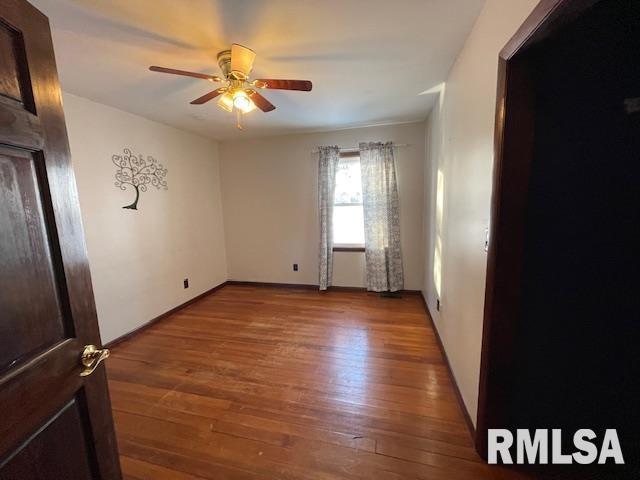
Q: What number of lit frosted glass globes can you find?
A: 3